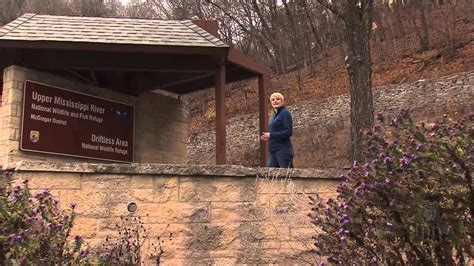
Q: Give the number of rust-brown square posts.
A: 2